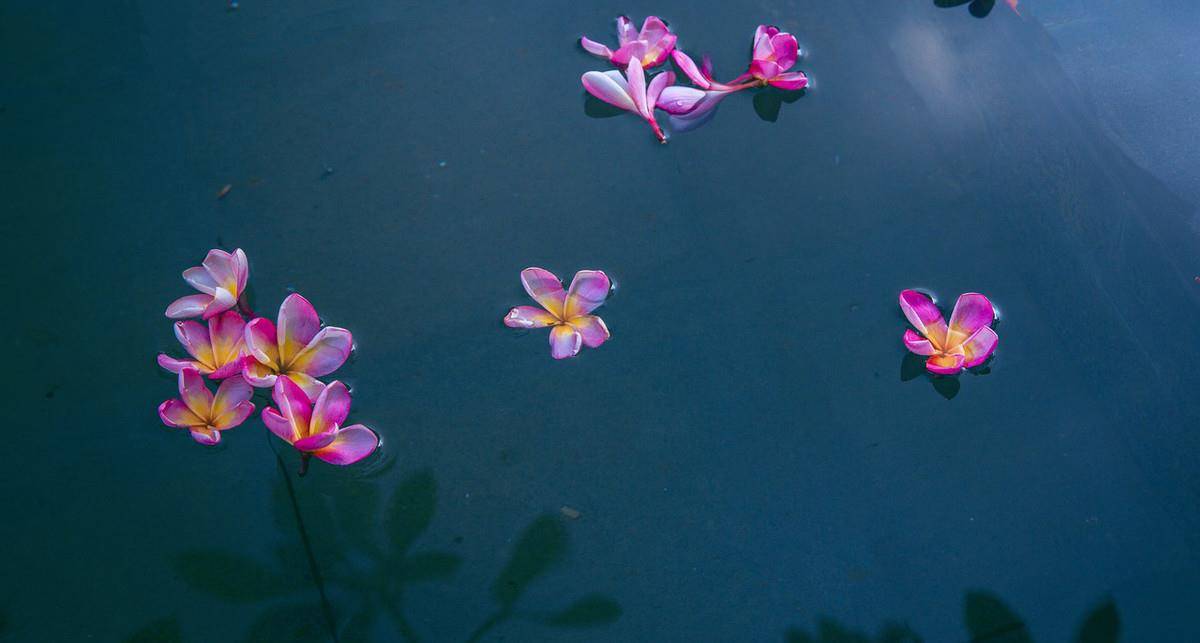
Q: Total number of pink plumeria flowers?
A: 11